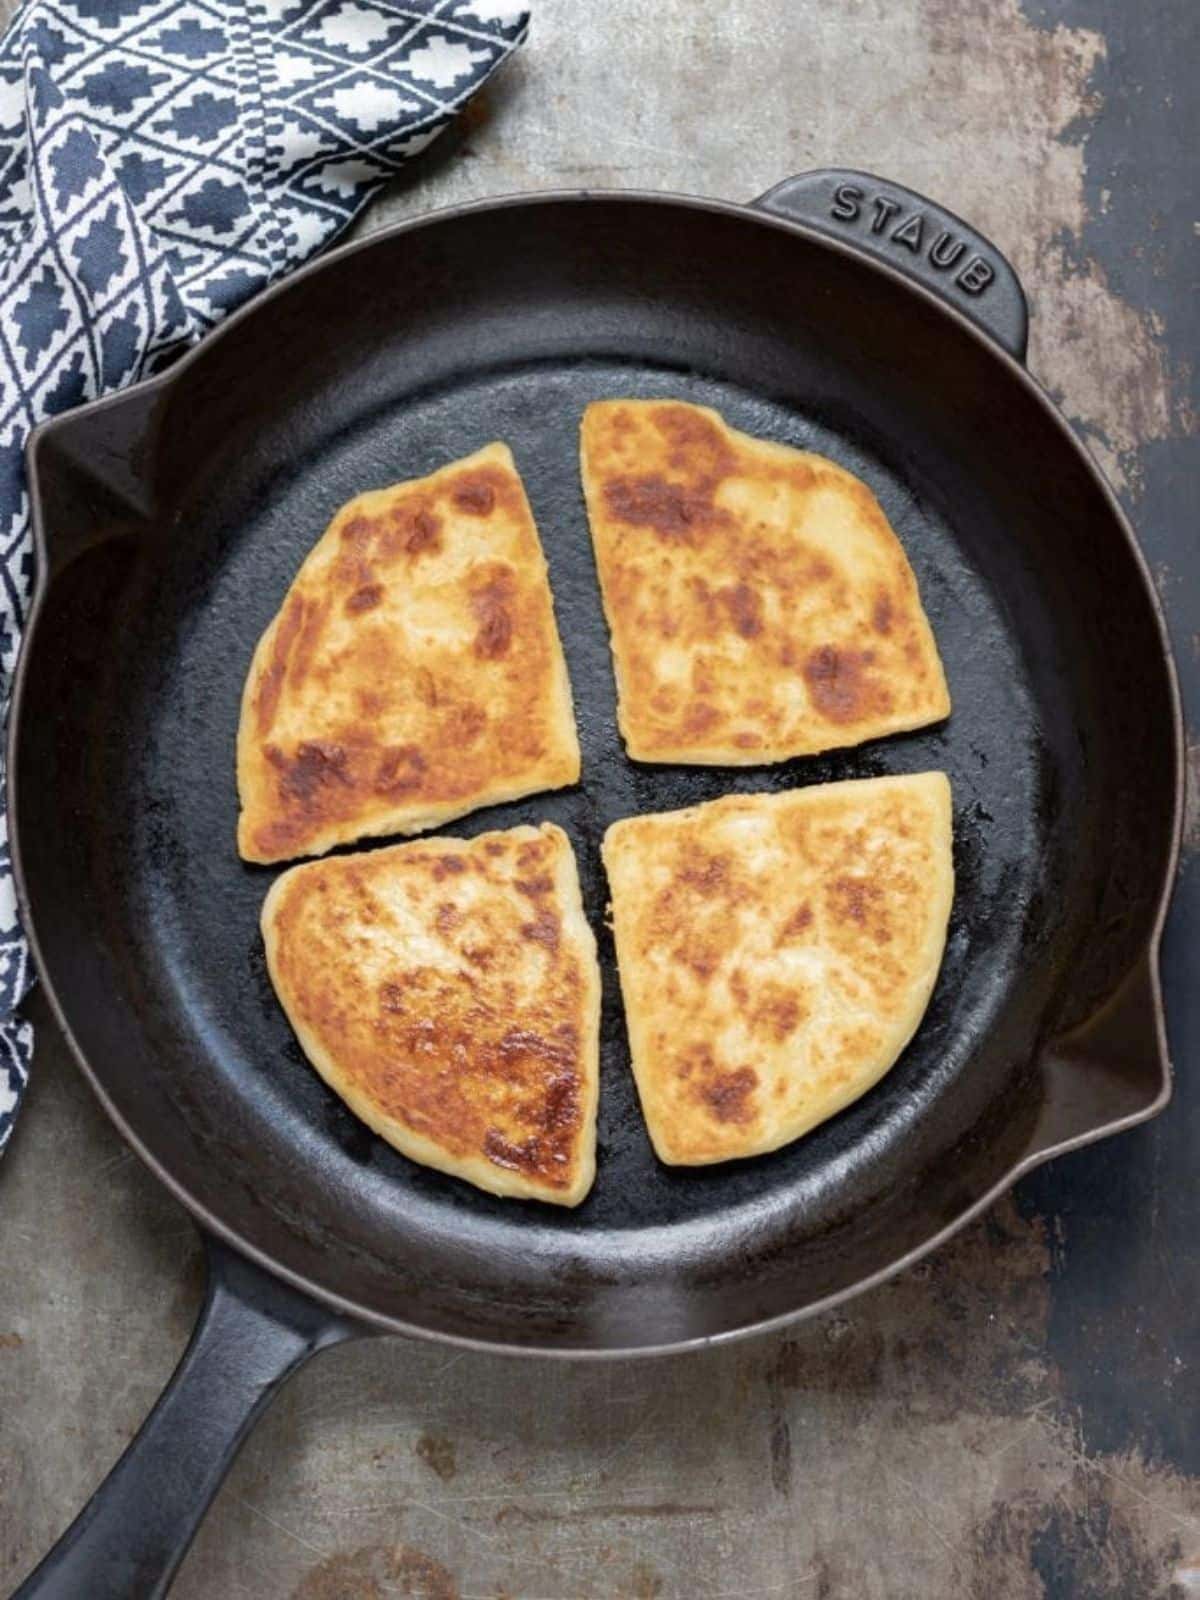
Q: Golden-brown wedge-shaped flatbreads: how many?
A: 4